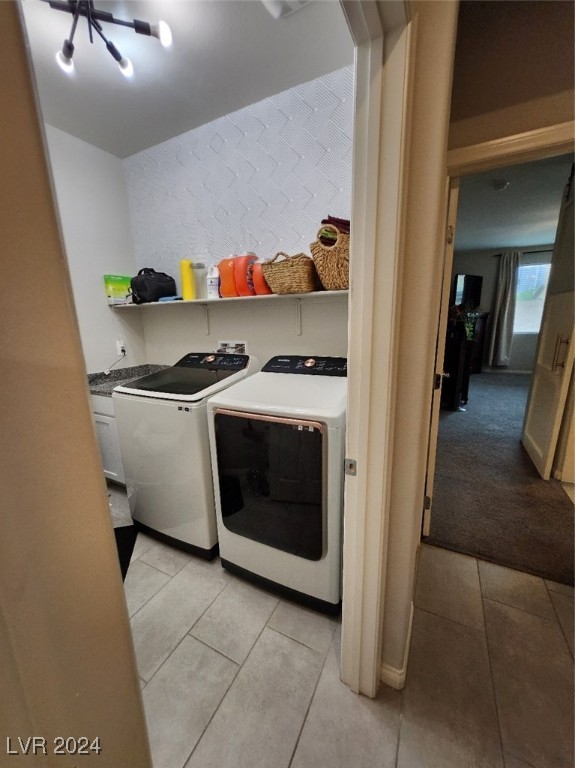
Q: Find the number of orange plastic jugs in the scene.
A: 3